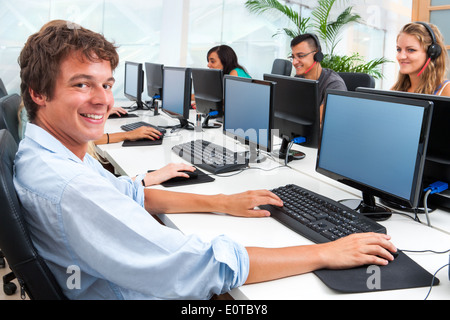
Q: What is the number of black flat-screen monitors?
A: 8